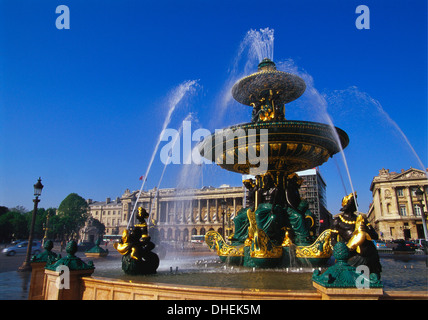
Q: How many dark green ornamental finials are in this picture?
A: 4